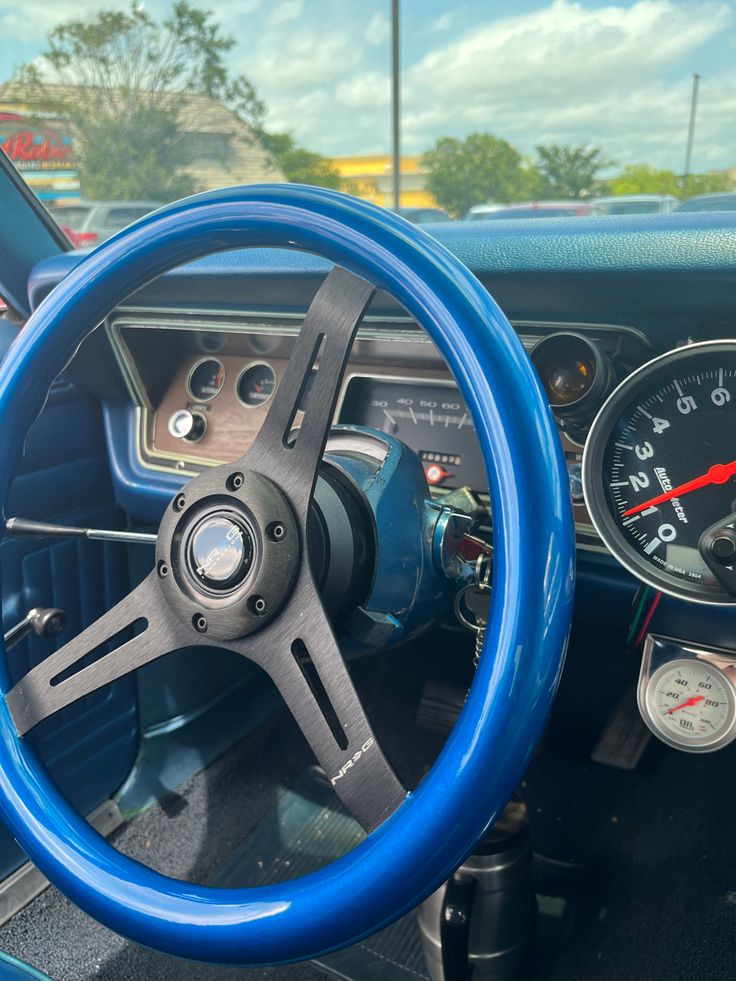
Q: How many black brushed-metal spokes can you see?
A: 3